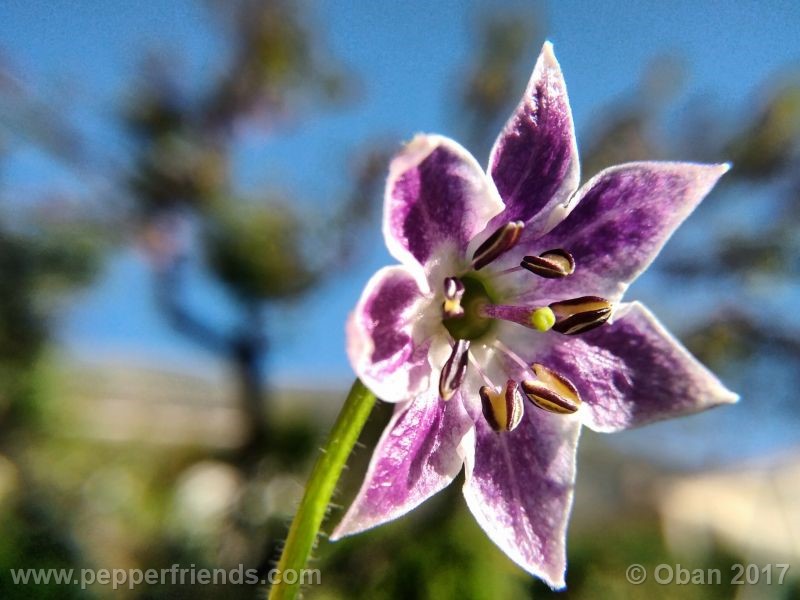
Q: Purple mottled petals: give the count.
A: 7